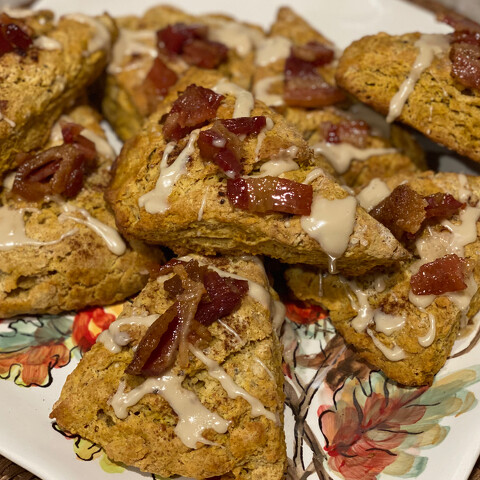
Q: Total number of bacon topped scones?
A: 9